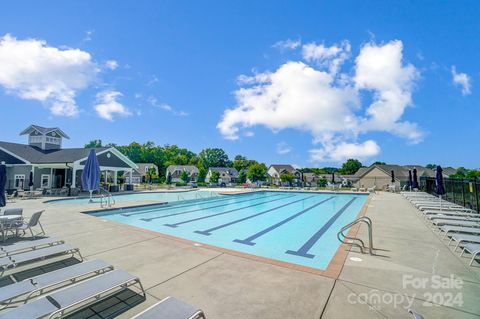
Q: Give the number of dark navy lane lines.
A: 6